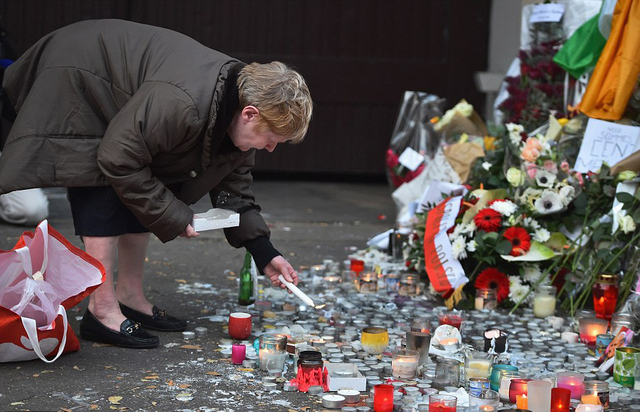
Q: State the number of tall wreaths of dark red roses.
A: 1